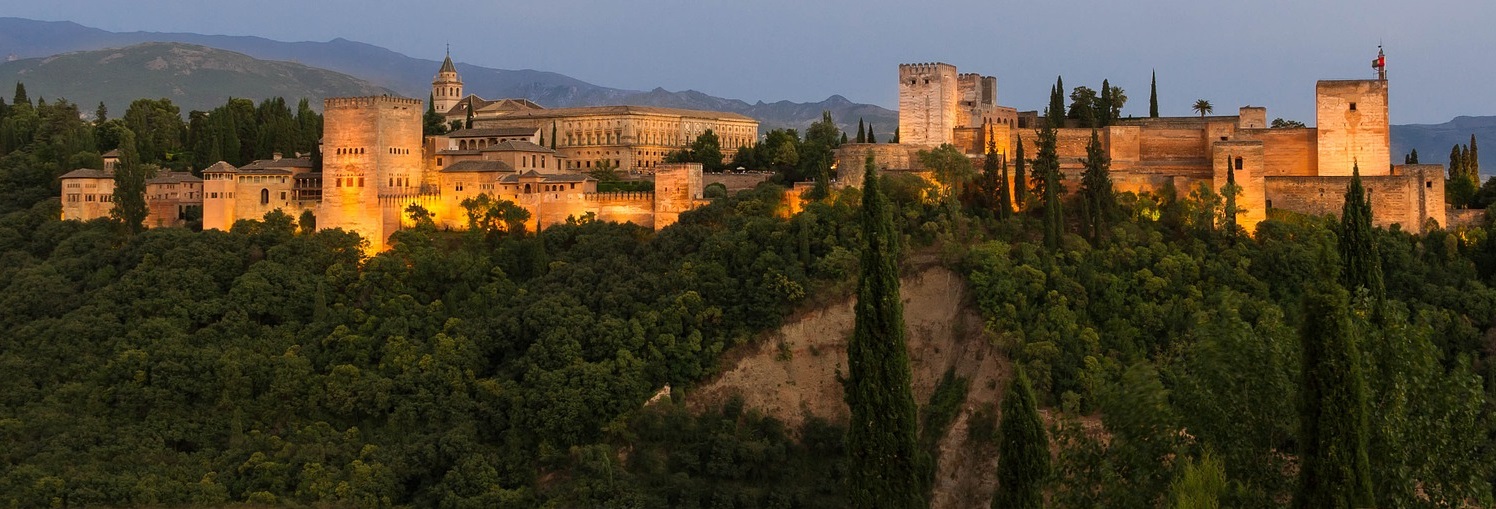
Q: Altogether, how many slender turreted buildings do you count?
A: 1